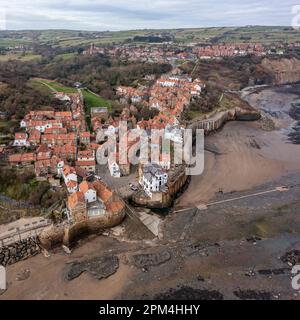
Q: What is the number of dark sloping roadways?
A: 1